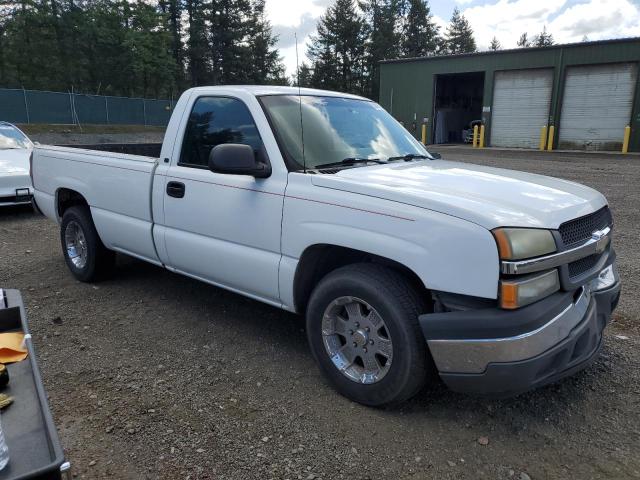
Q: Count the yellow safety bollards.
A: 6